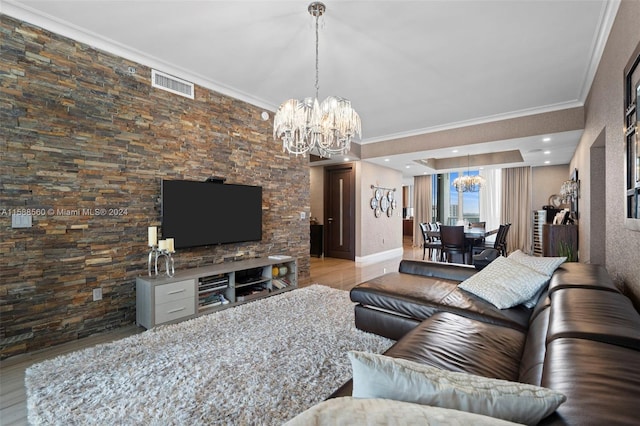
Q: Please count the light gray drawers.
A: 2